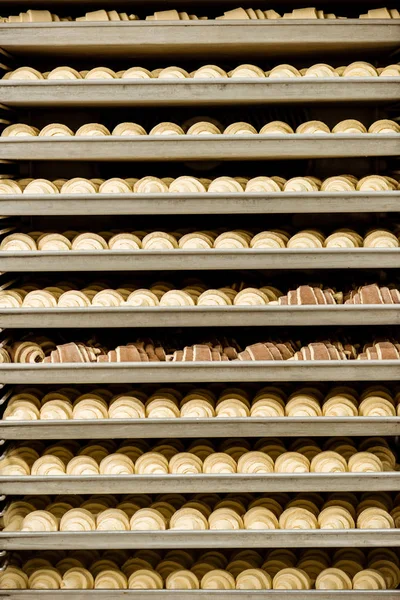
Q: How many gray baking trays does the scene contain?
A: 11